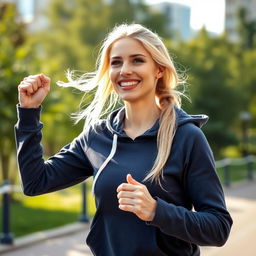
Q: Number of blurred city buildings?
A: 3